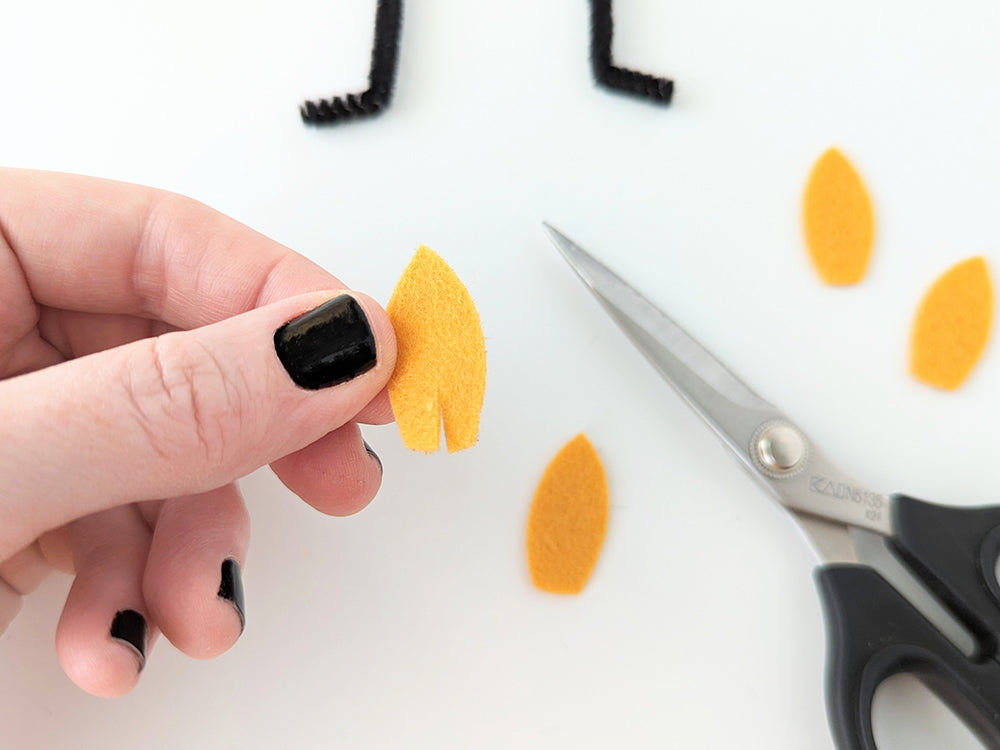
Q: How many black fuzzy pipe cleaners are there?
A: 2